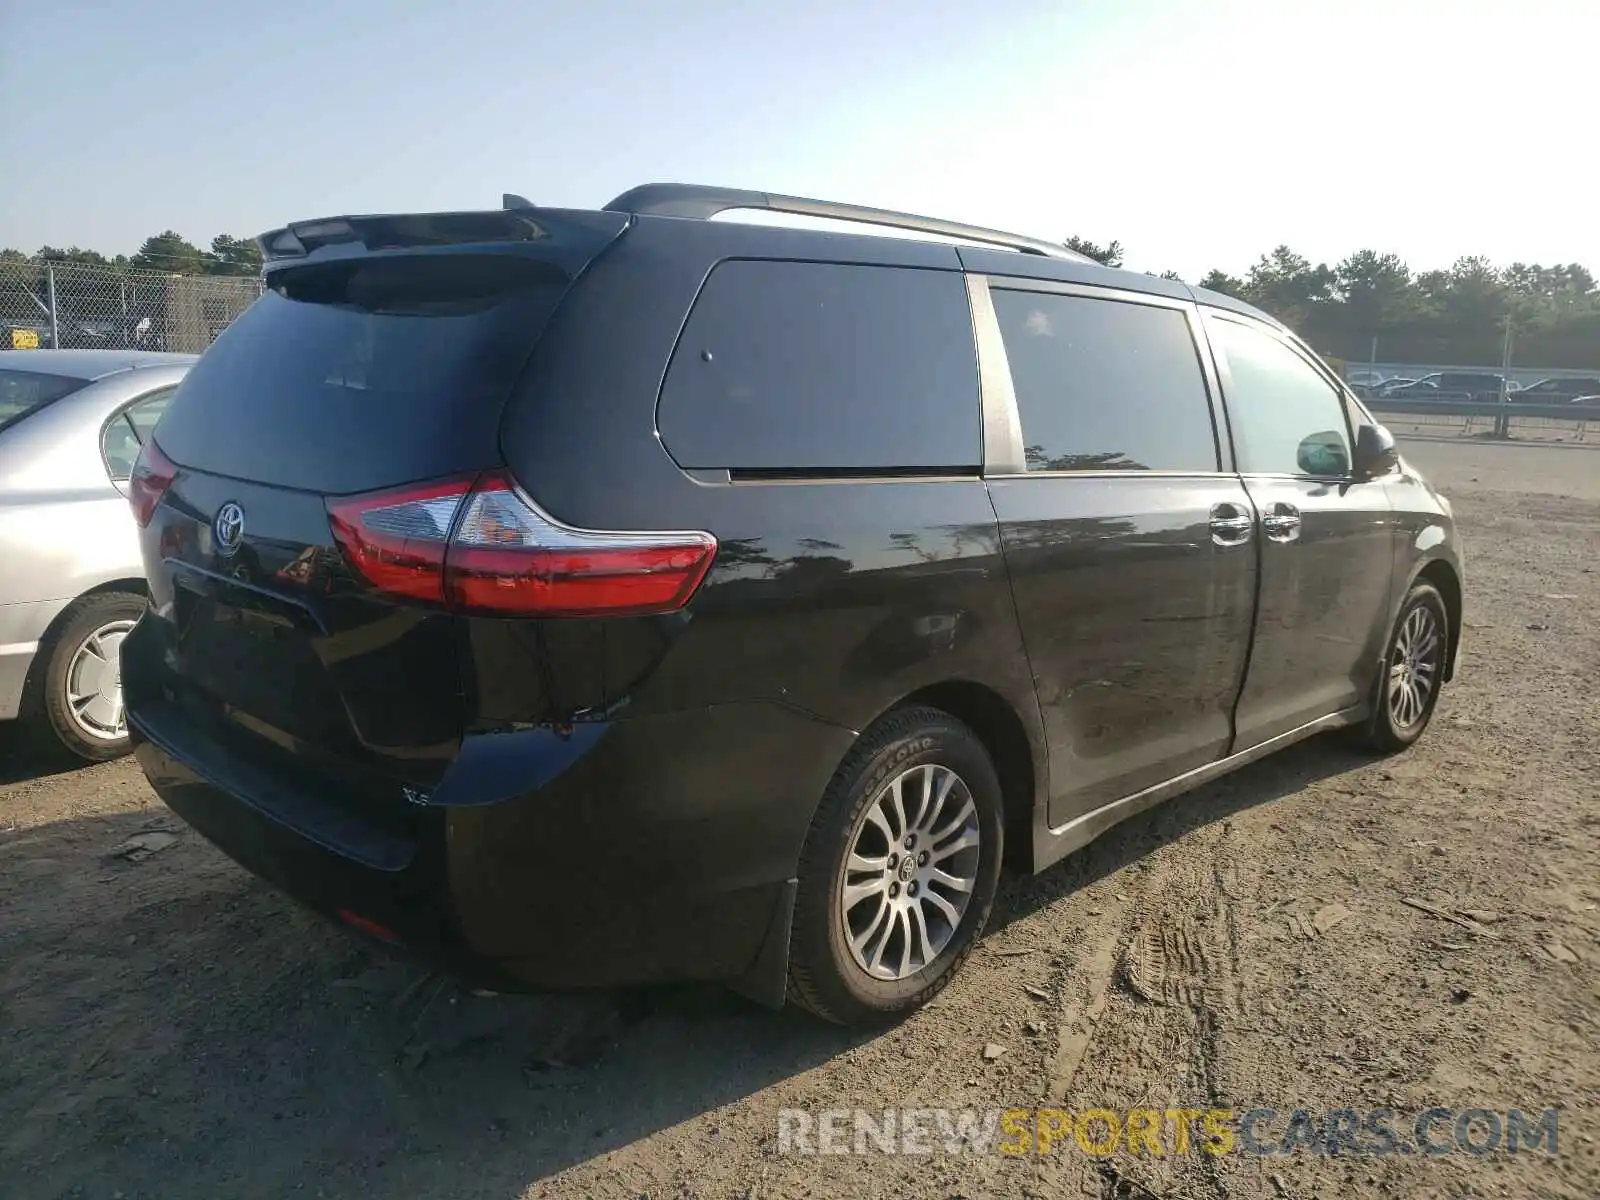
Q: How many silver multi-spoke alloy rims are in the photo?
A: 2